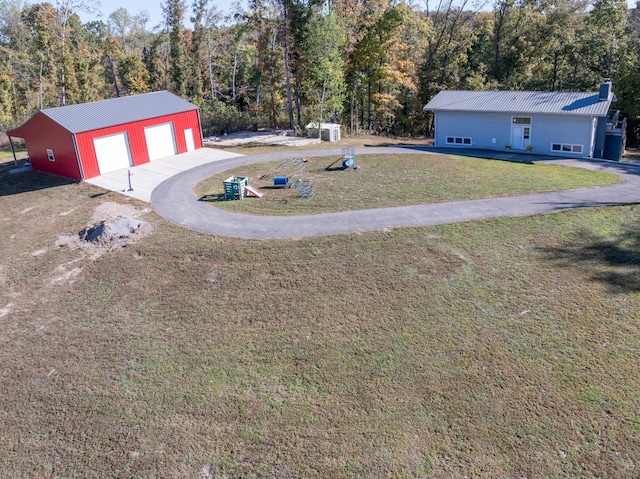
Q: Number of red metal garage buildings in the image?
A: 1